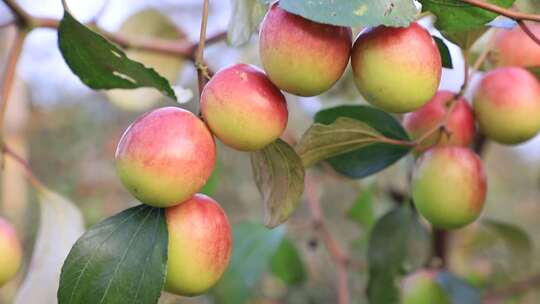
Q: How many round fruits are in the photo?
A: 11